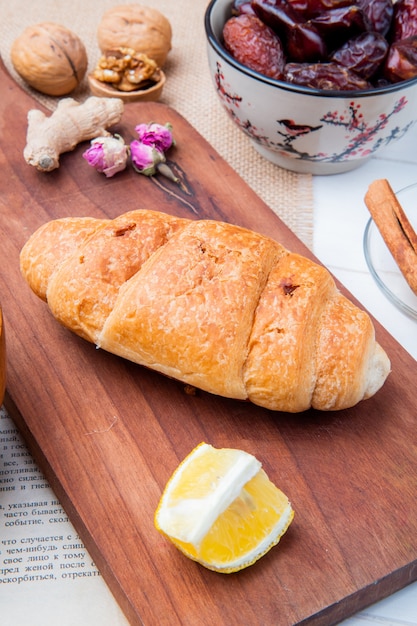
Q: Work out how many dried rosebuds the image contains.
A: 3